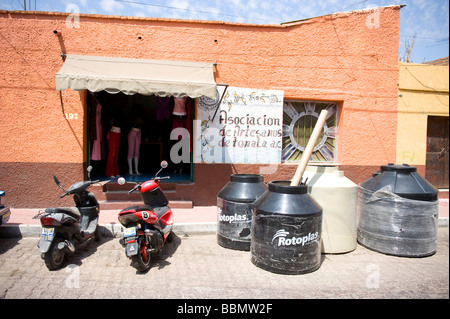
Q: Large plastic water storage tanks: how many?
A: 4